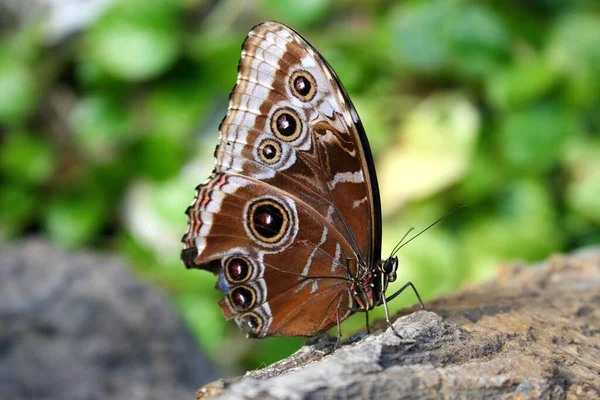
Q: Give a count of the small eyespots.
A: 6